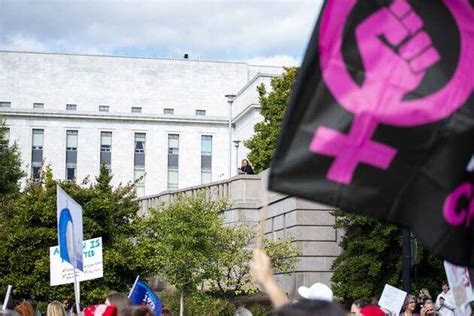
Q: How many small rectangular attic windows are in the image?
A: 7